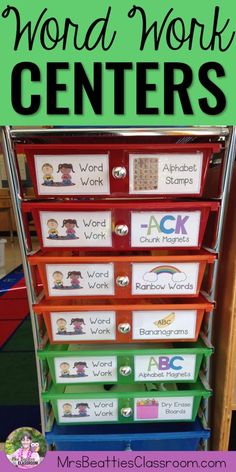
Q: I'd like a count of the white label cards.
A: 12